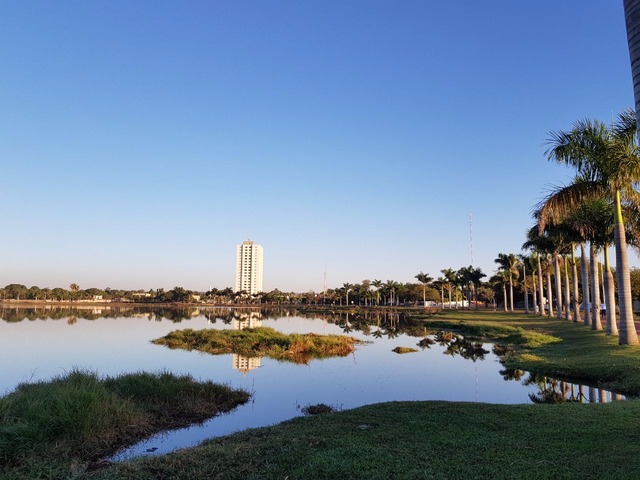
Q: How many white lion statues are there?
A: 0